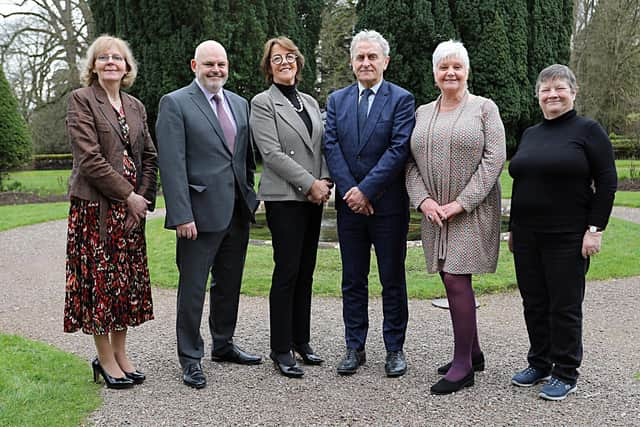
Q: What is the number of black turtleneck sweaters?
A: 2